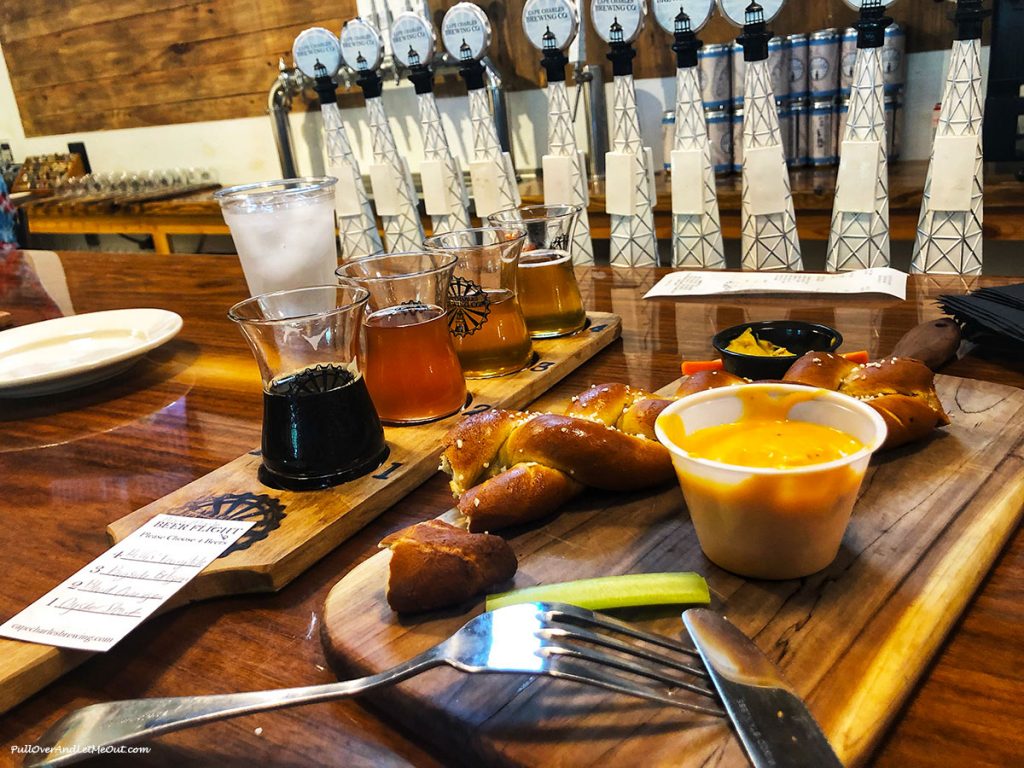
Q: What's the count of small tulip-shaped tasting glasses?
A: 4